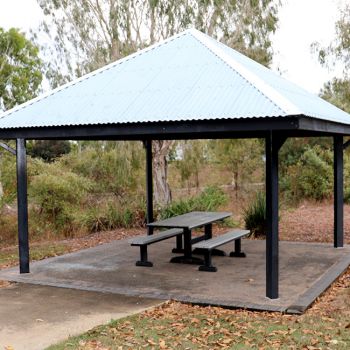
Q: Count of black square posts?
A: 4